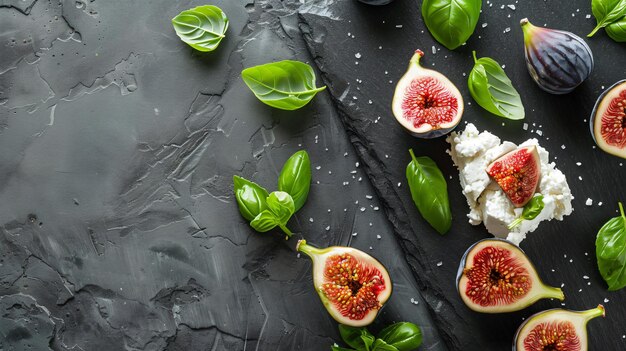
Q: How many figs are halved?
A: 5